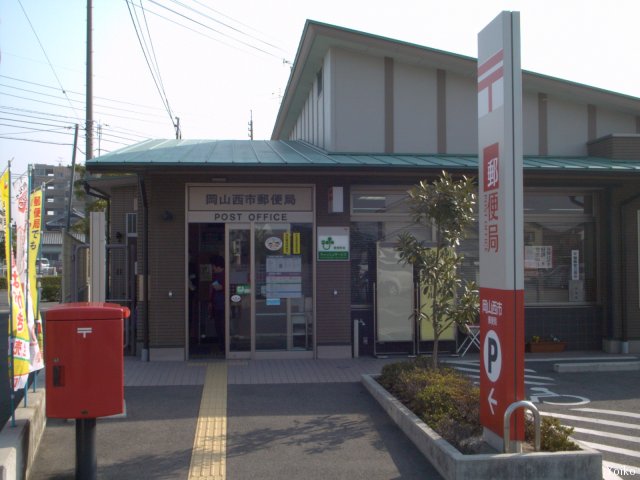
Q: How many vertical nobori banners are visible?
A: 3